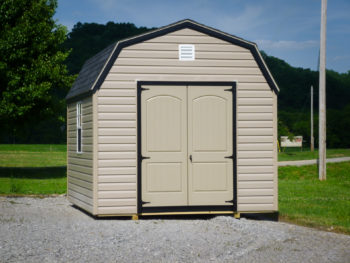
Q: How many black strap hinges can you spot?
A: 6